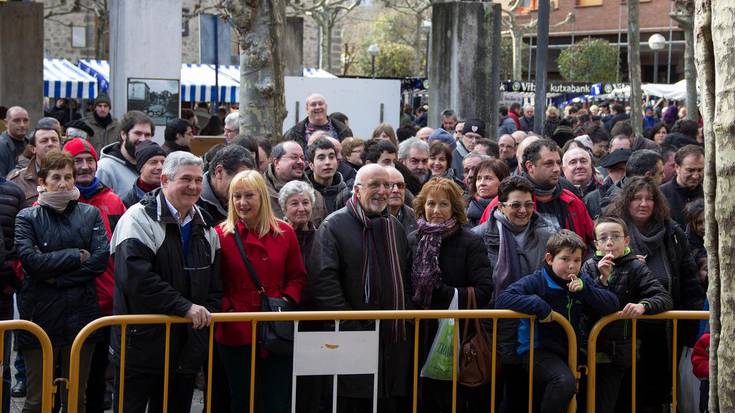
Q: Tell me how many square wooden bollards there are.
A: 0